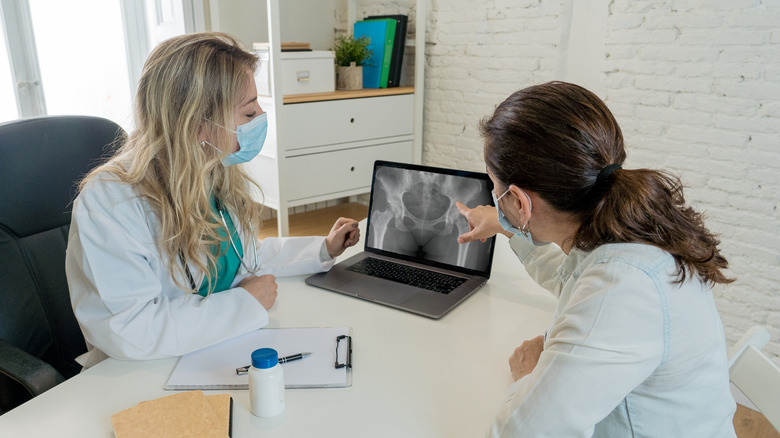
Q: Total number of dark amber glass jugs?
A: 0